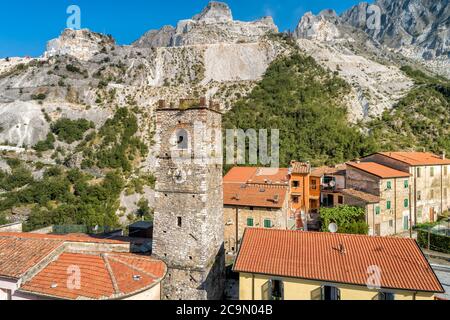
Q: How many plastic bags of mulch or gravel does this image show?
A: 0